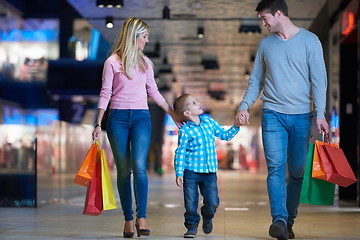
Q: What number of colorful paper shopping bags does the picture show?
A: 6